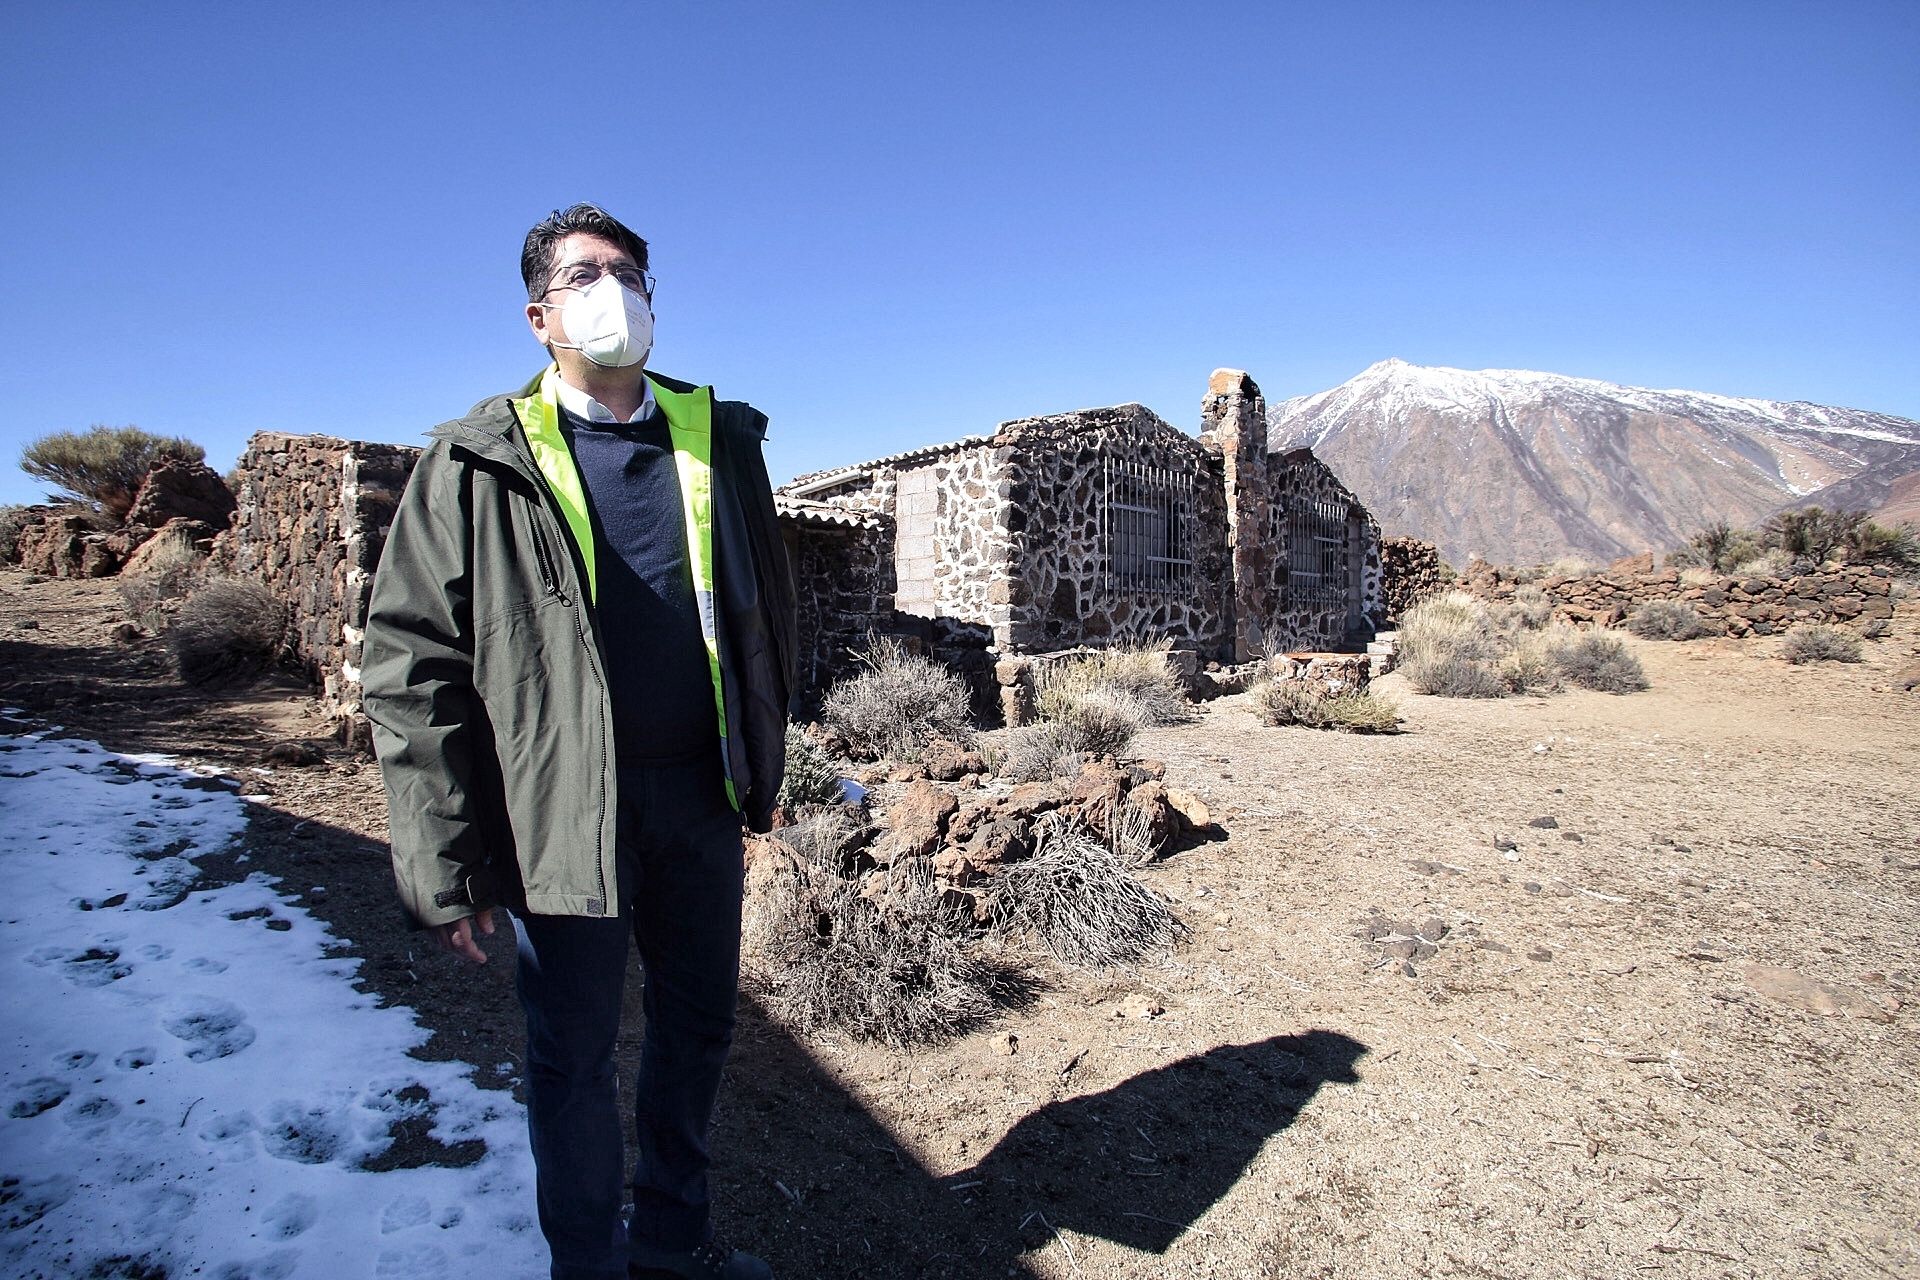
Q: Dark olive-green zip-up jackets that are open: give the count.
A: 1